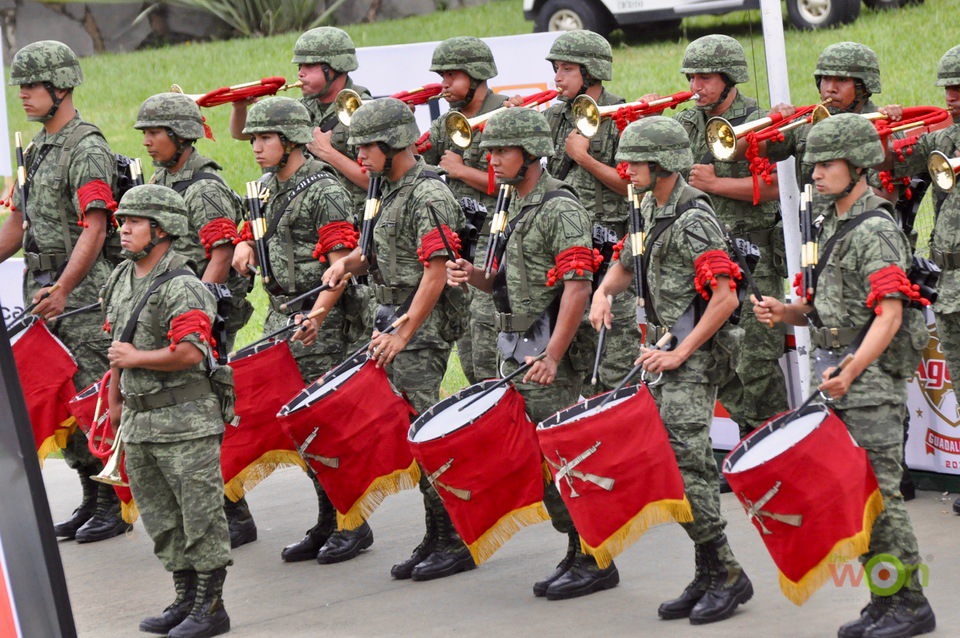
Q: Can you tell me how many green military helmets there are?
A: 14